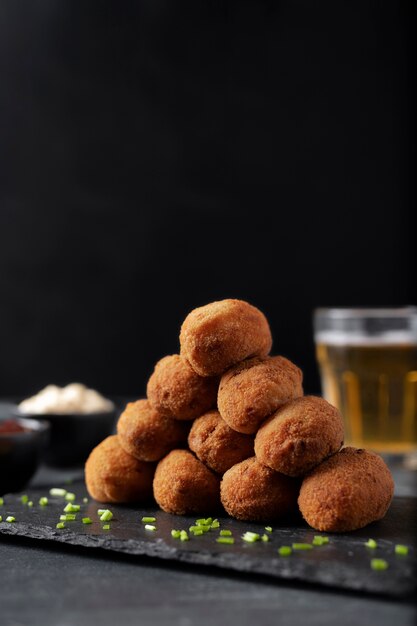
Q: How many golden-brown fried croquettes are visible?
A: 10